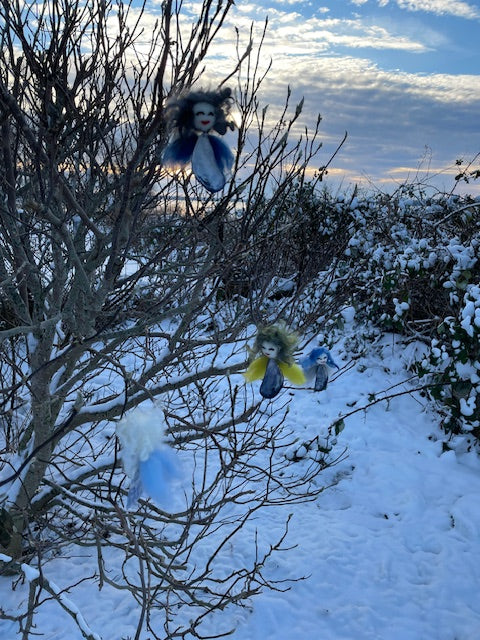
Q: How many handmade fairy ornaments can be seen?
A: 4